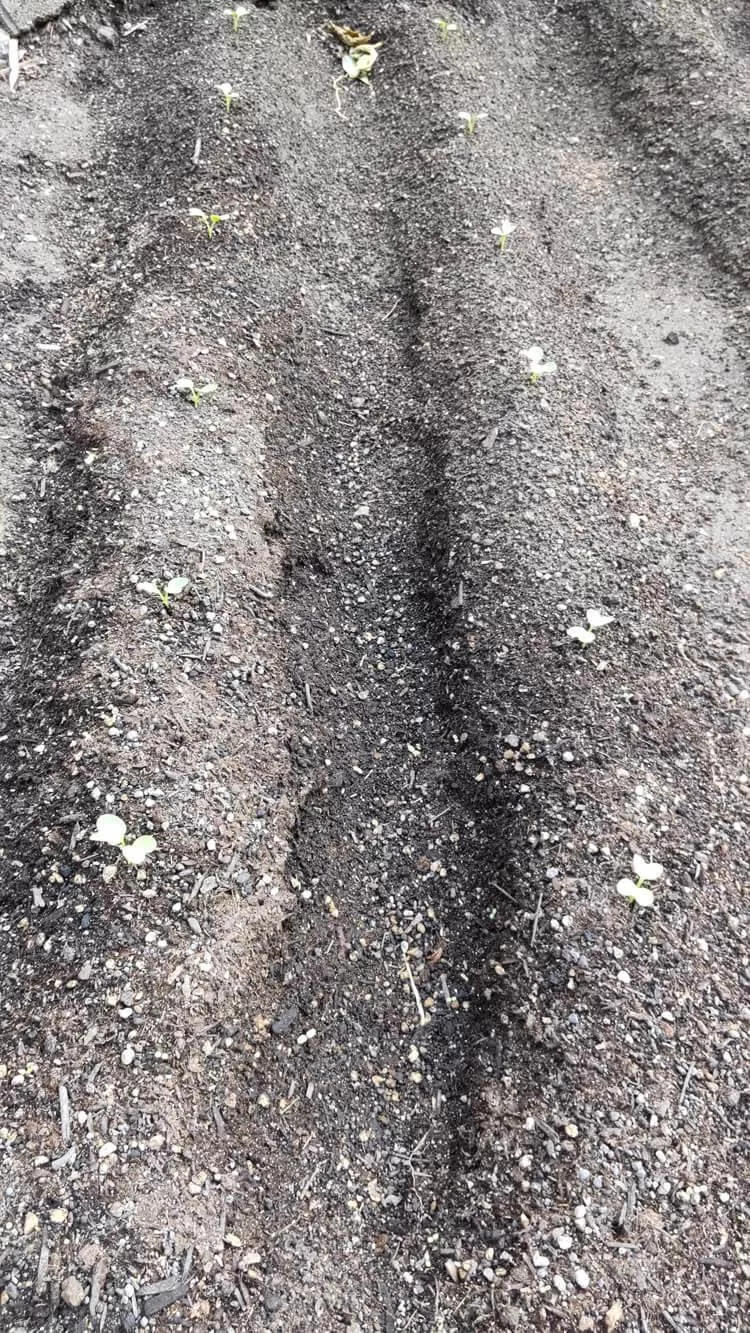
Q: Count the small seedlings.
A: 12